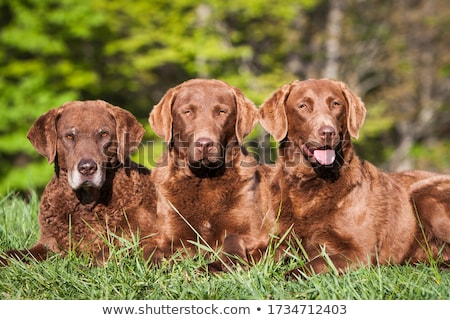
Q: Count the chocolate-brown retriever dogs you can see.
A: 3